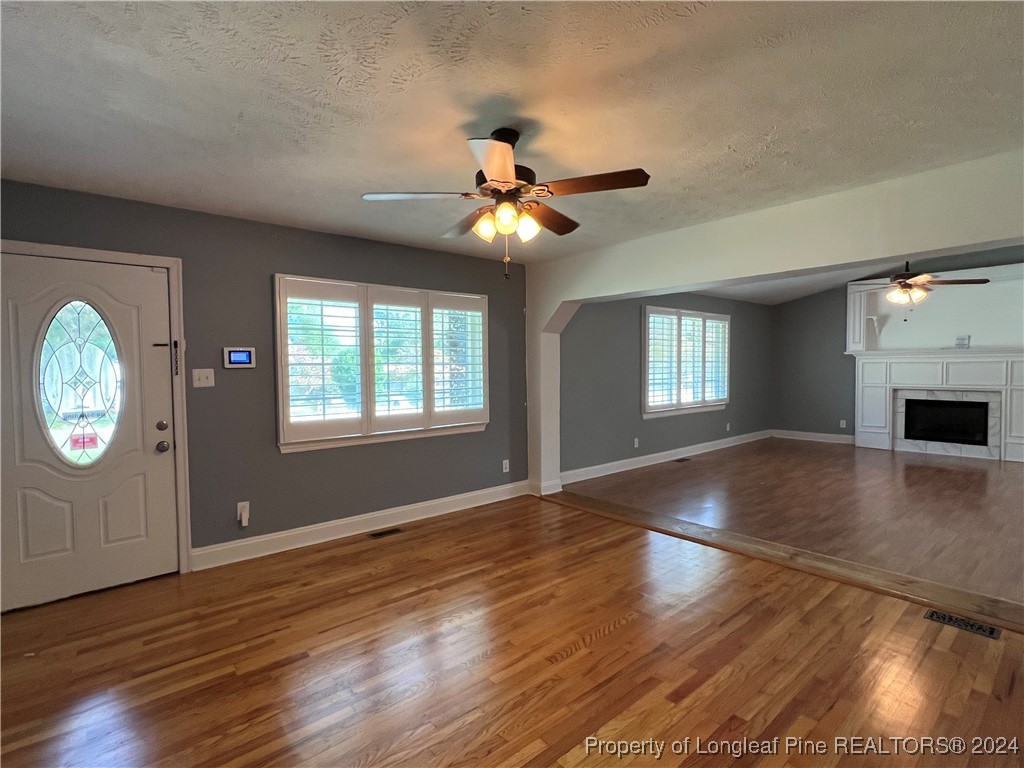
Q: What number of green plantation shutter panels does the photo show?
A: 0